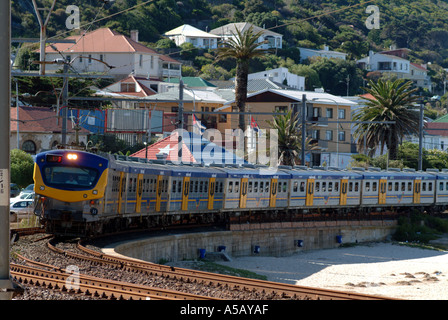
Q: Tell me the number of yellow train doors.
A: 11